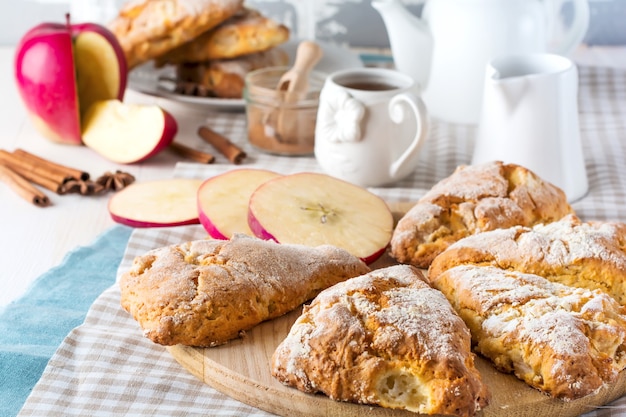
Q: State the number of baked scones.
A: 8